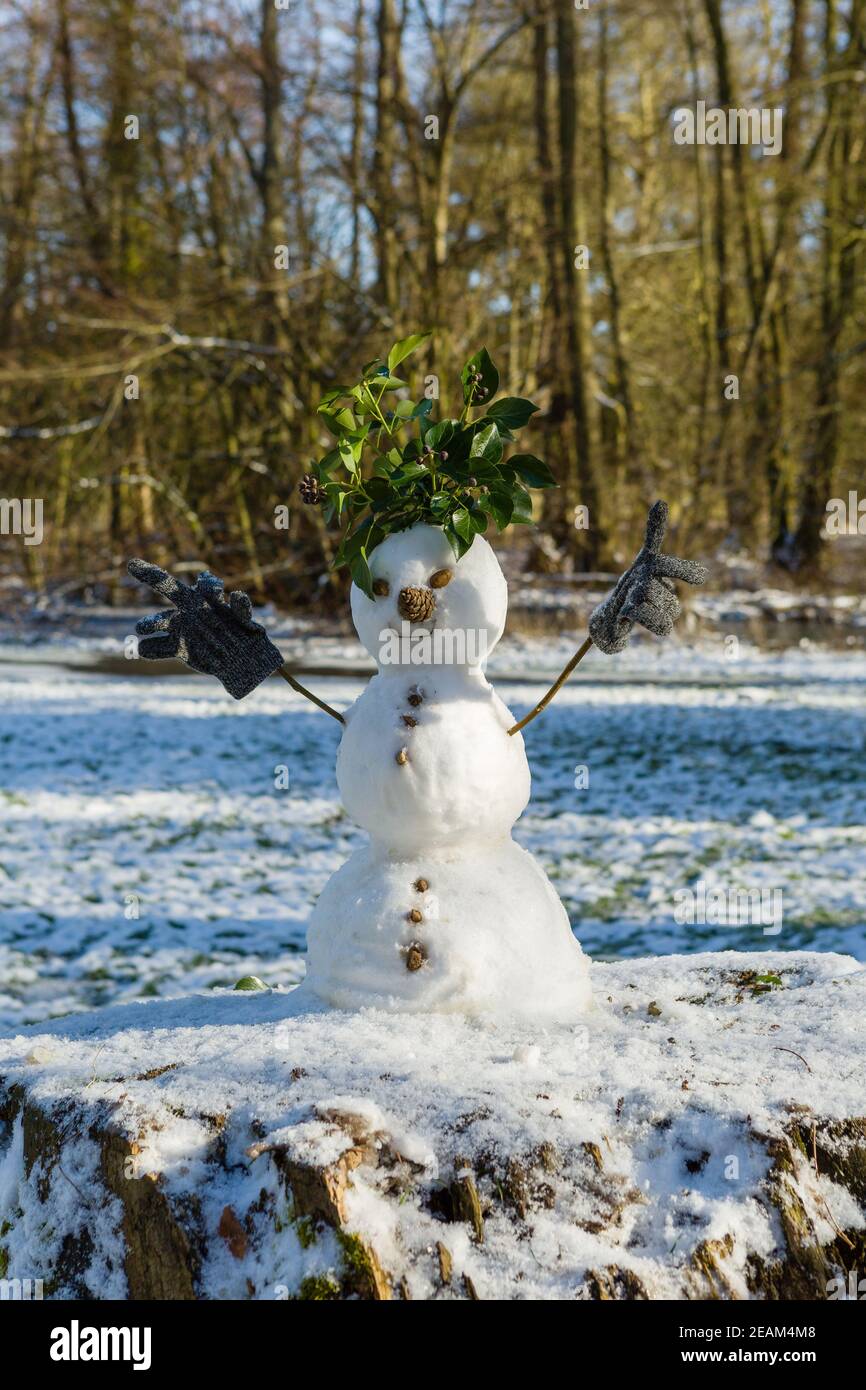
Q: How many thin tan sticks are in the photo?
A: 2